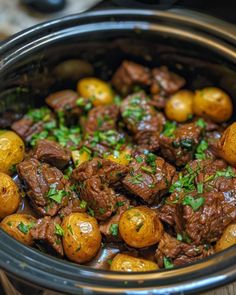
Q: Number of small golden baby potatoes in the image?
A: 11